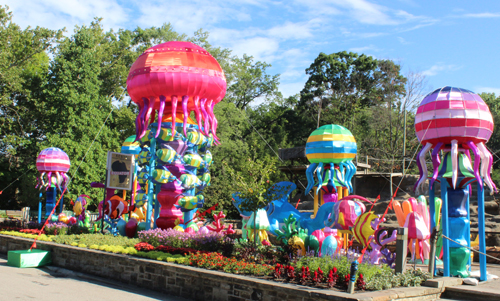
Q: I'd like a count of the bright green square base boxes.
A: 1